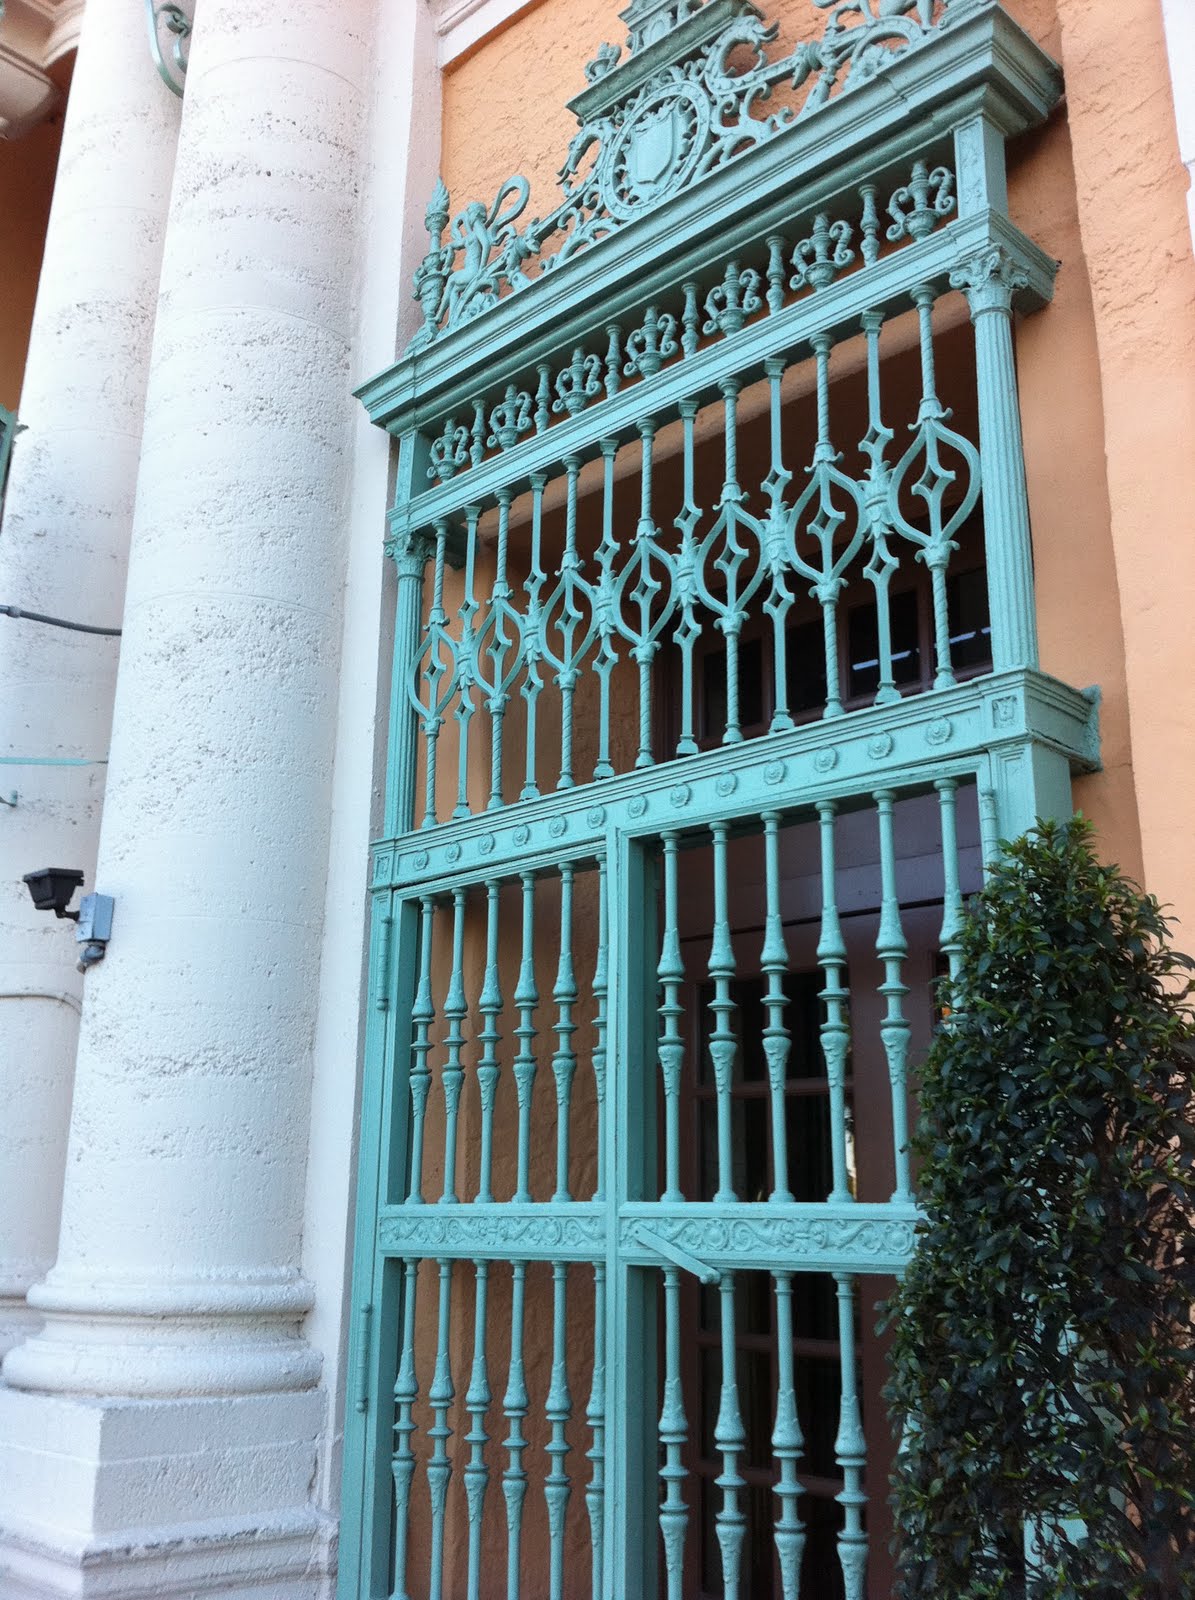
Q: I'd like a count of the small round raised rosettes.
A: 13